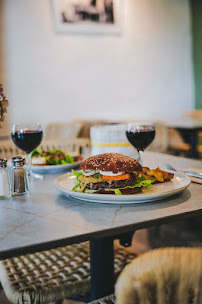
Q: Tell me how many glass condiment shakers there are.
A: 2